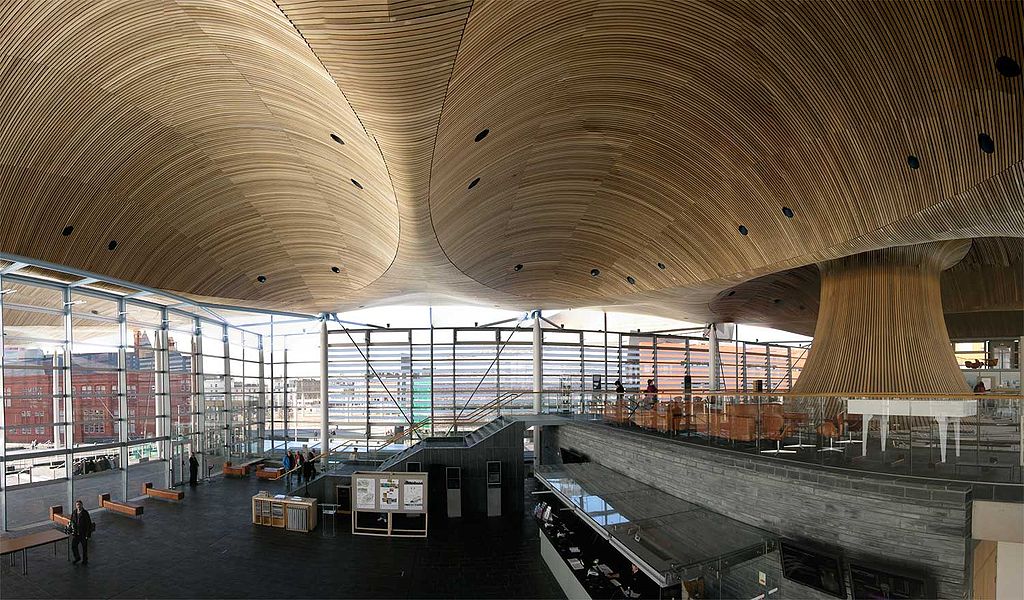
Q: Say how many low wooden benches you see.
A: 5